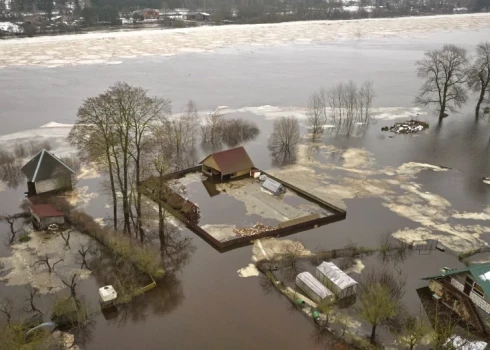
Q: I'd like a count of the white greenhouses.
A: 2